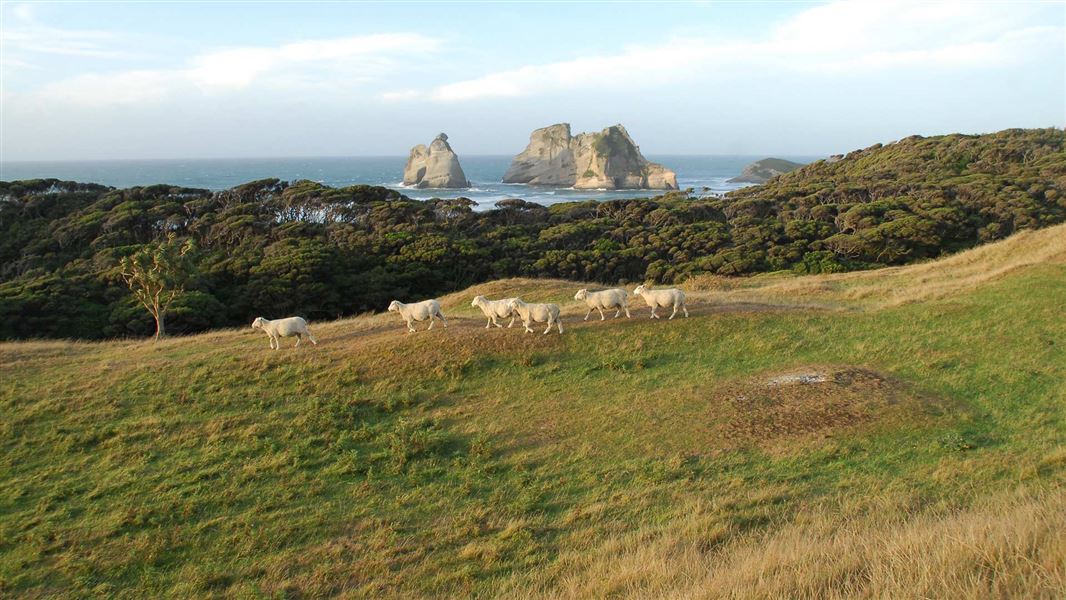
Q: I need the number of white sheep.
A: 6